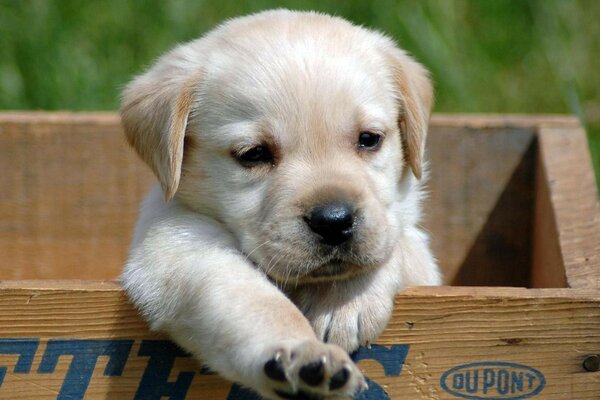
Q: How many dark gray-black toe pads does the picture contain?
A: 3